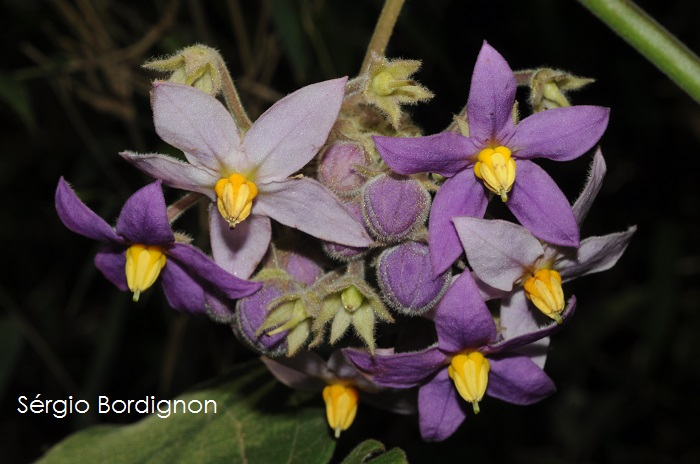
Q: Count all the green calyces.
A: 5